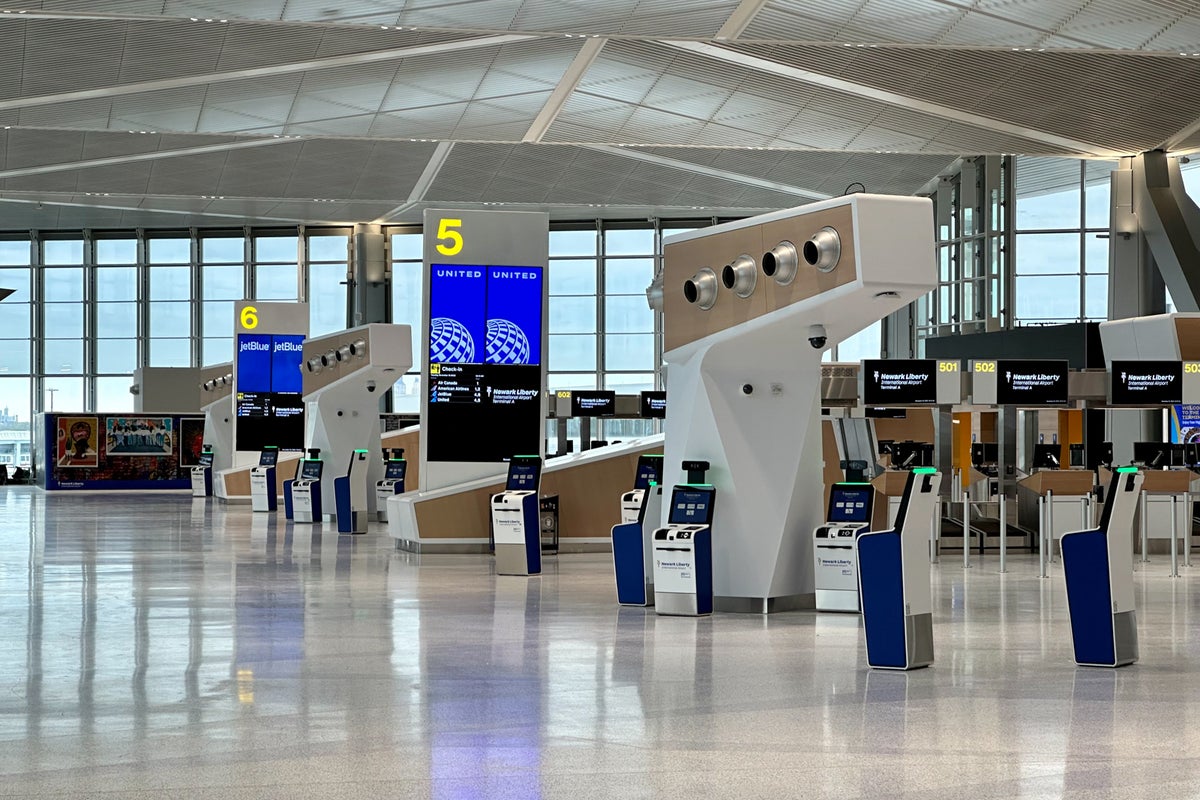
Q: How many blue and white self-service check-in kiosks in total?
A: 13